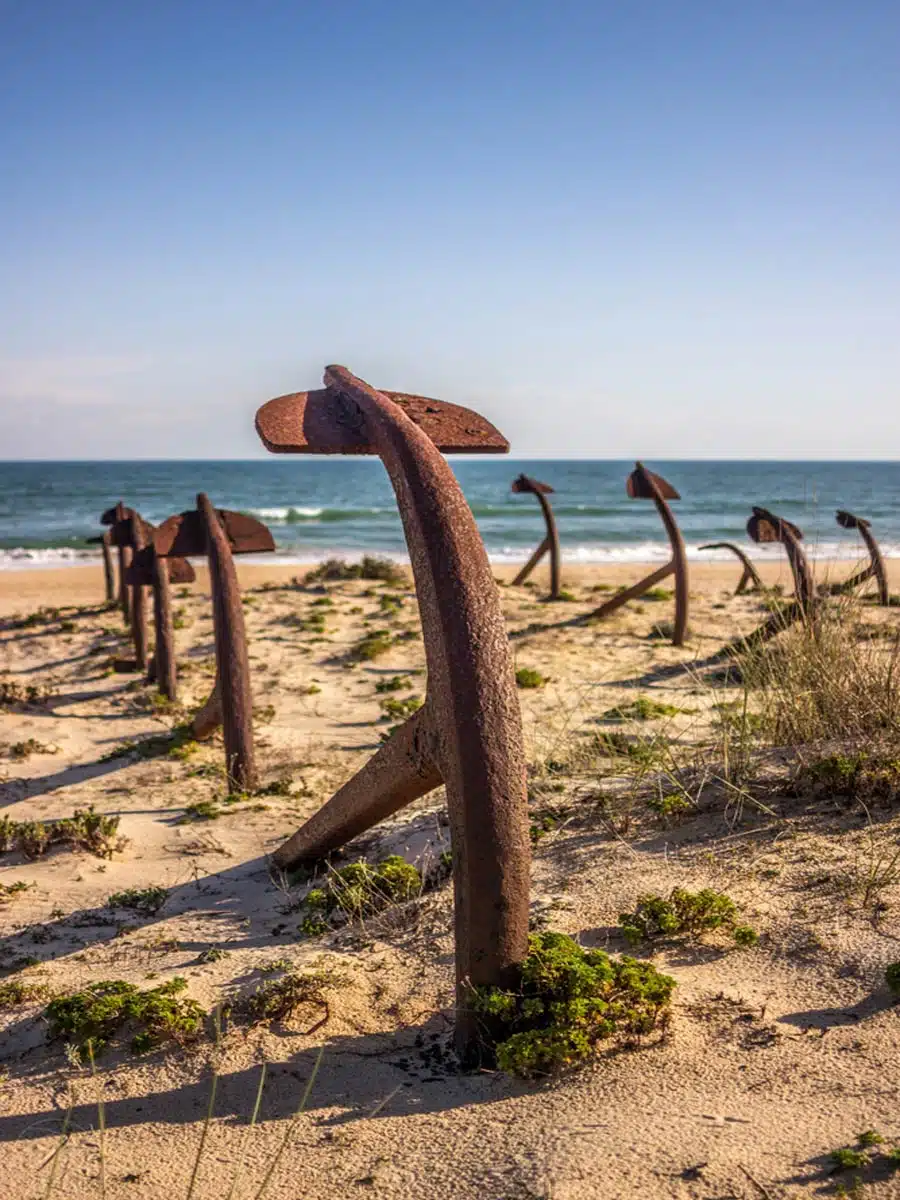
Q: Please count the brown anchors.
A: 11